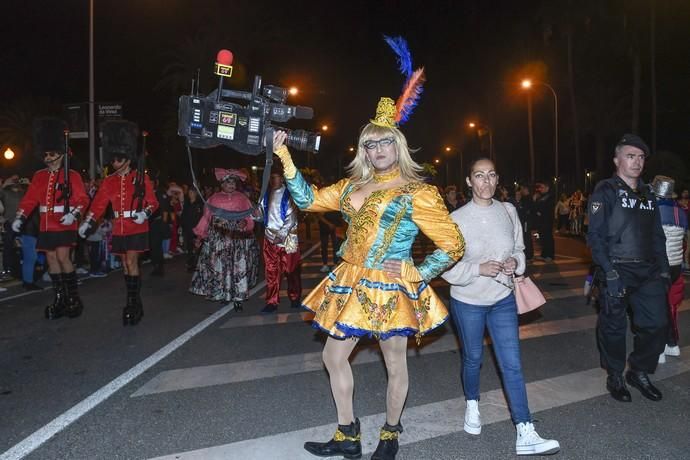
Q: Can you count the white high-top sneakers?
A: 2